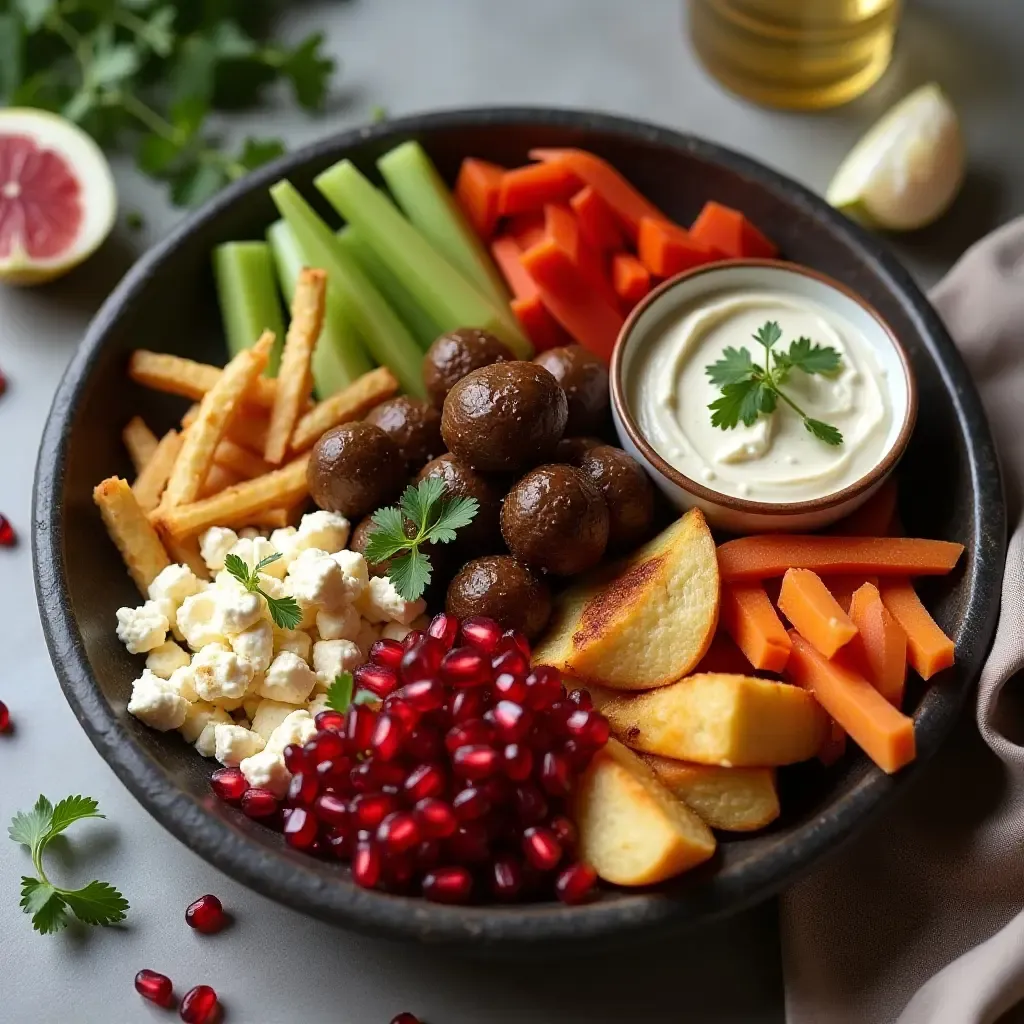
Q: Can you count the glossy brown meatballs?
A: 11